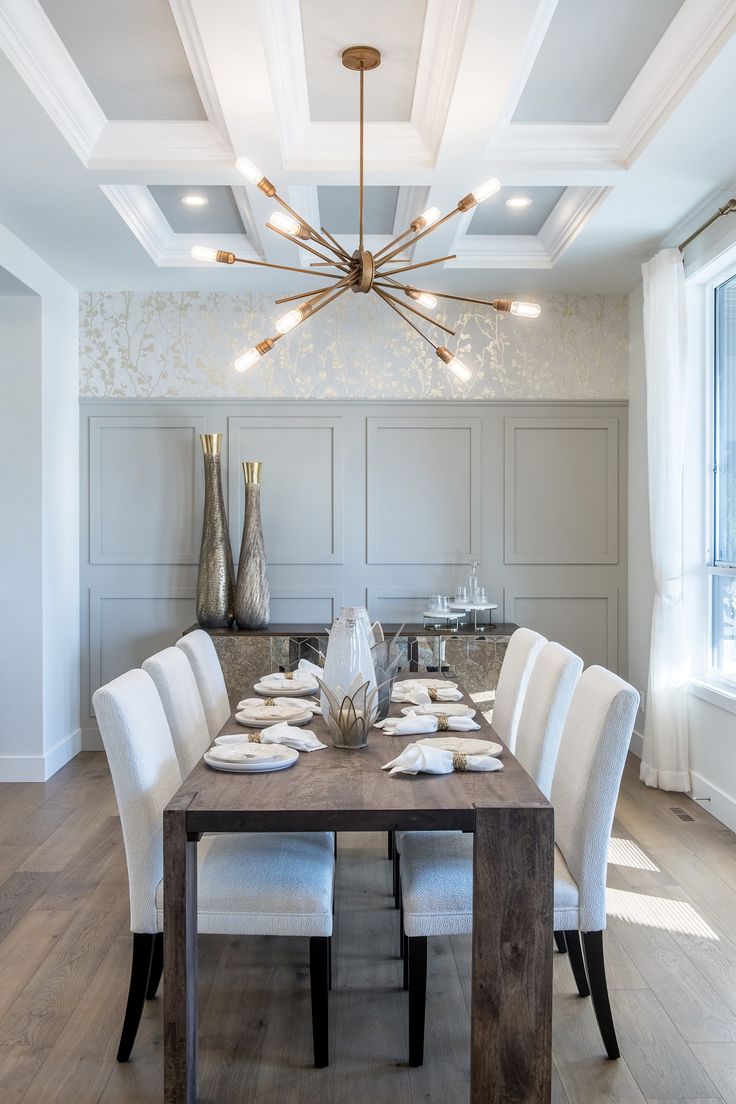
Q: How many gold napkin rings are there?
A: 6